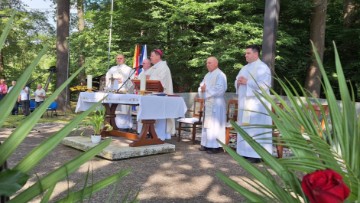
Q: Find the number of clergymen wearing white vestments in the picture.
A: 5